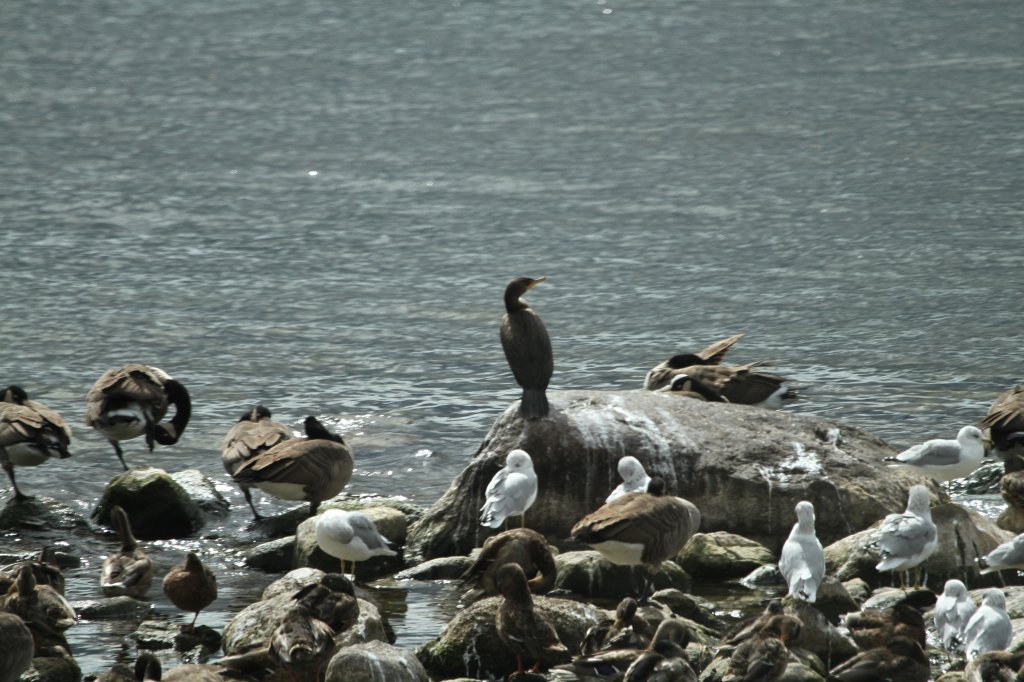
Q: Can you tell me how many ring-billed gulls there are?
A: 9